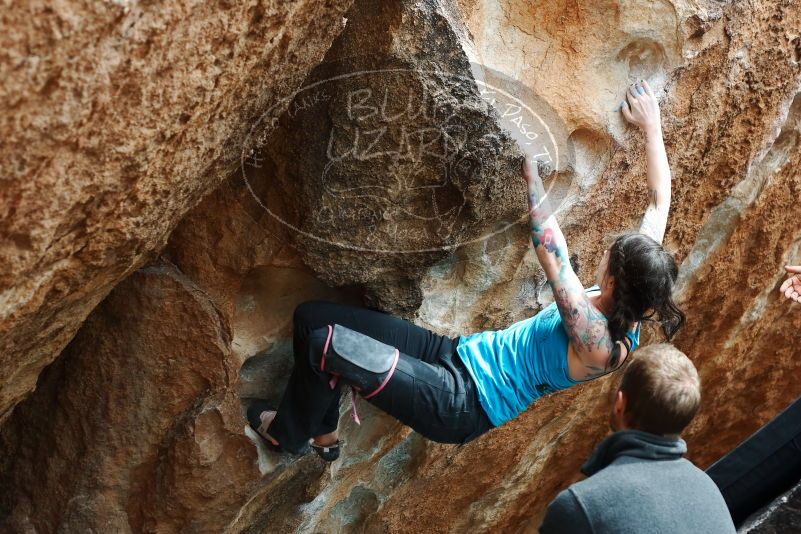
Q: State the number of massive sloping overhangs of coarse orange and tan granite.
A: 1